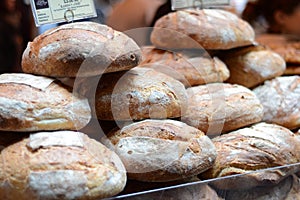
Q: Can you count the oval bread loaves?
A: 11